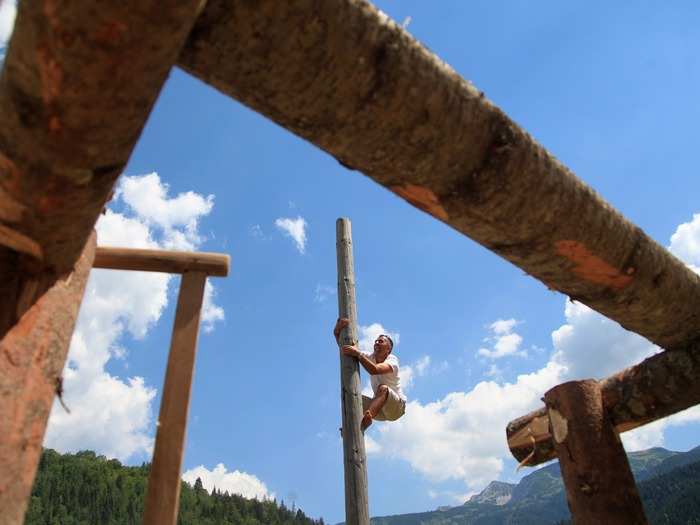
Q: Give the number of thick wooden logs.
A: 5